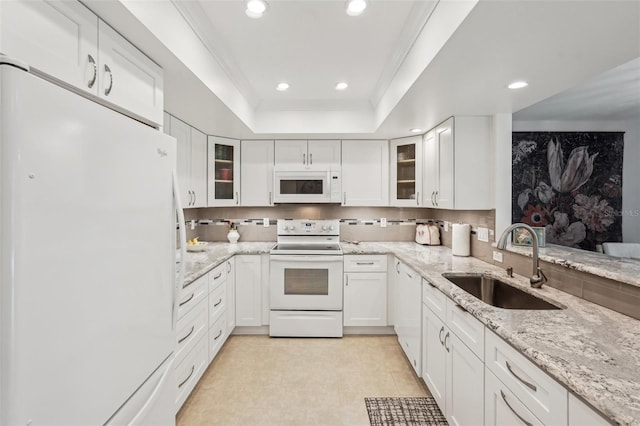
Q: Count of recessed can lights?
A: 6